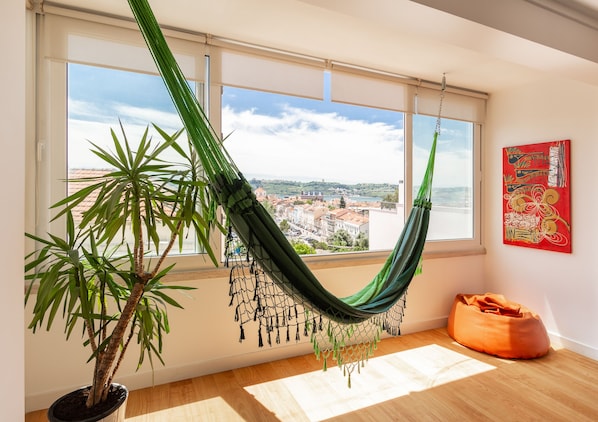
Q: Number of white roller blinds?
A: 4